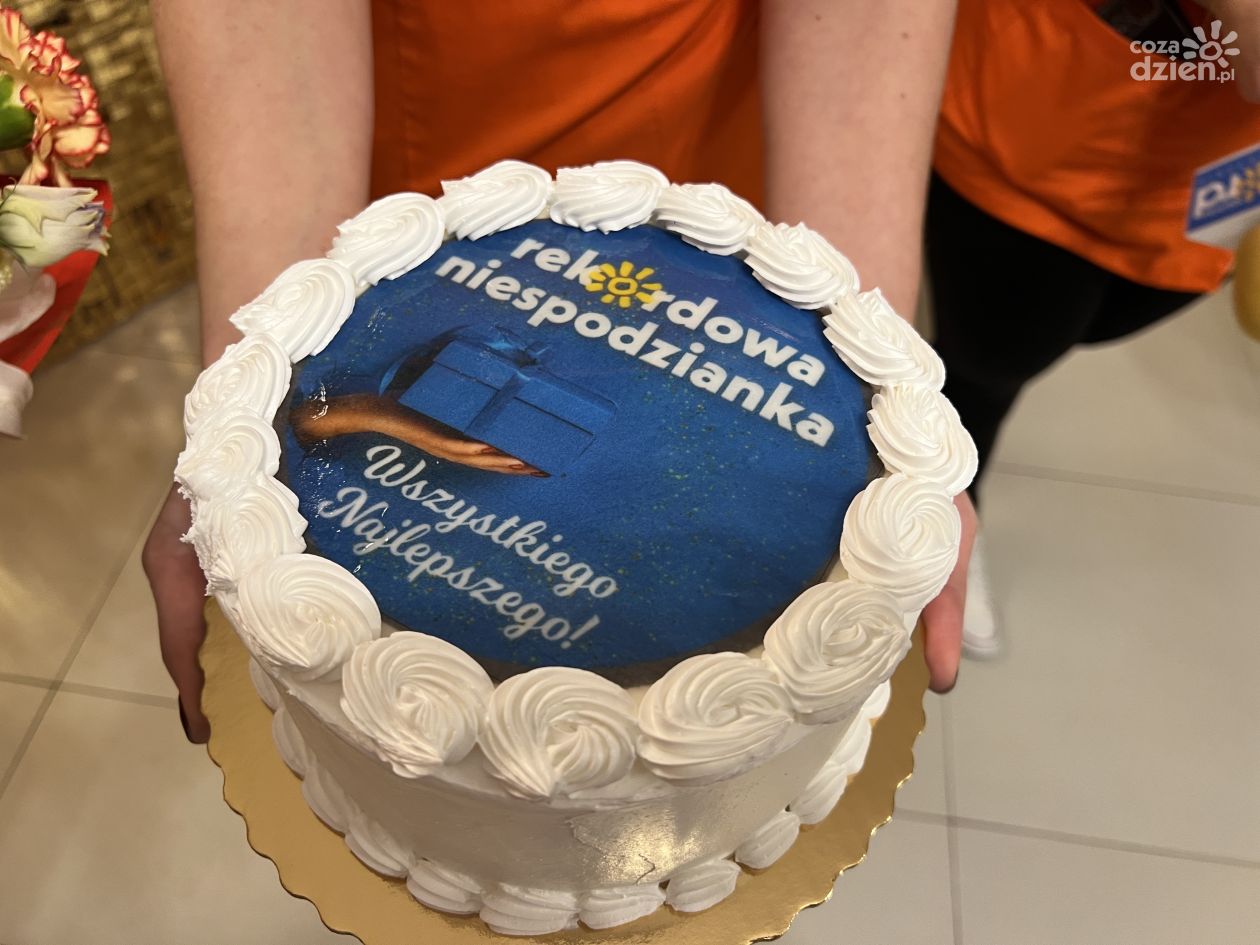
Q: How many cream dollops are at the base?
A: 12